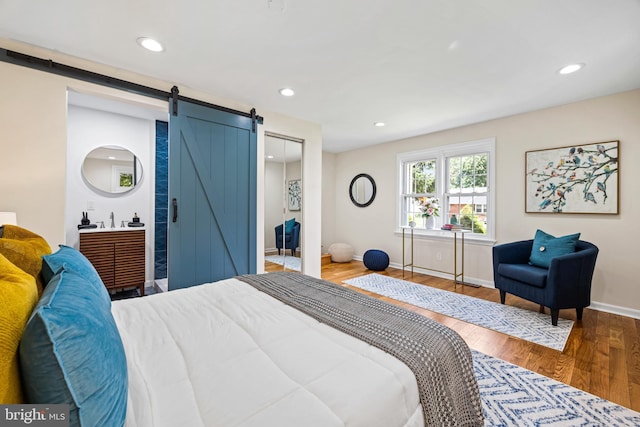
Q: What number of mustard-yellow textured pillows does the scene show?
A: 2